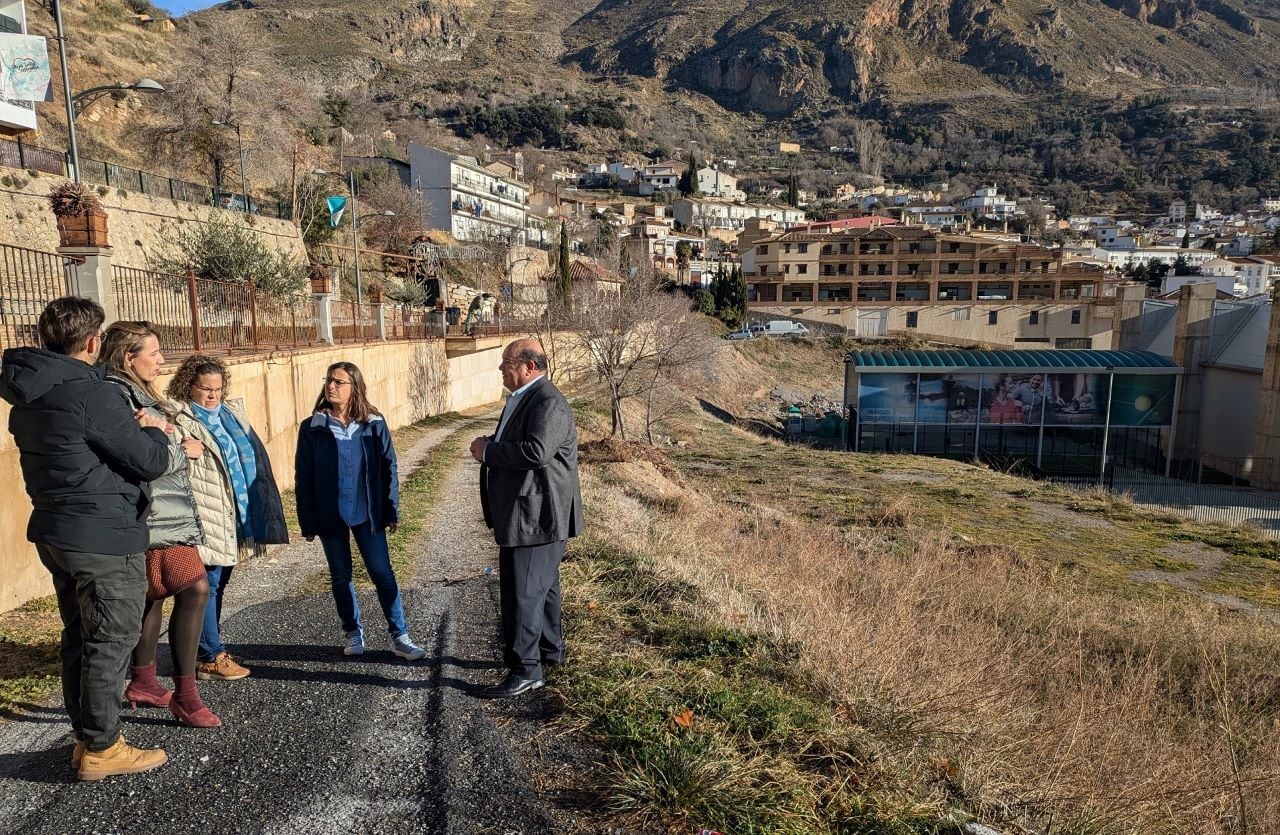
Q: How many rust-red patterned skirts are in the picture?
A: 1